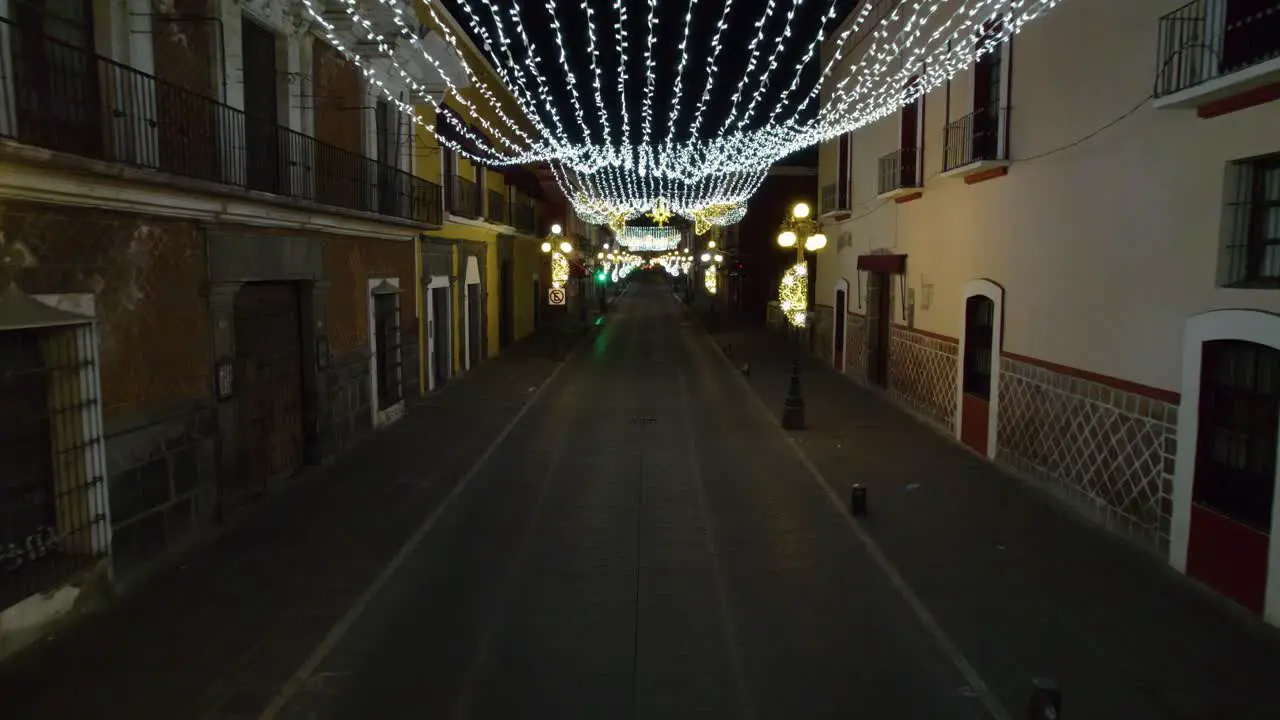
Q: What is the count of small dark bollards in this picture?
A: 4